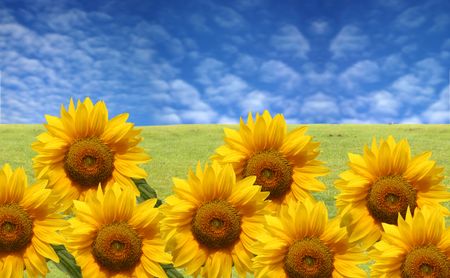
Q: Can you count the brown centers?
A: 8